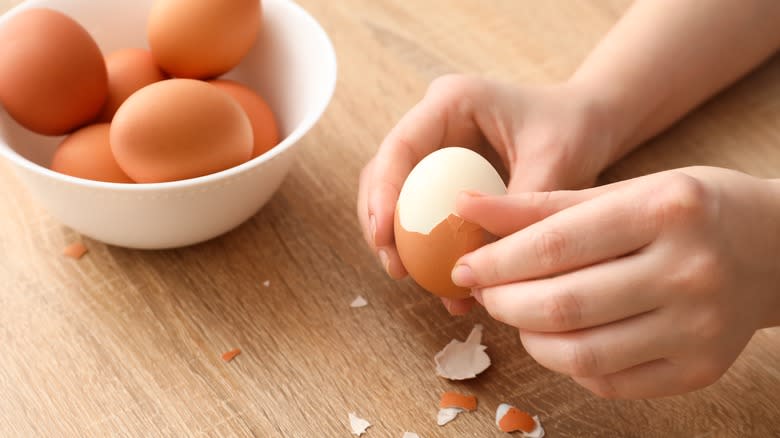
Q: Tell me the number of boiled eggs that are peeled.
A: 1